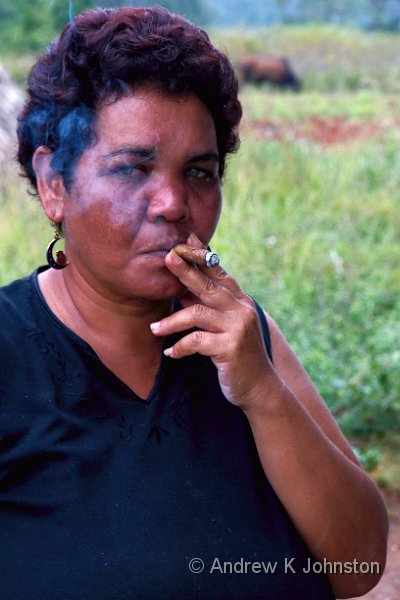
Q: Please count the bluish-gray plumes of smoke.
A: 1